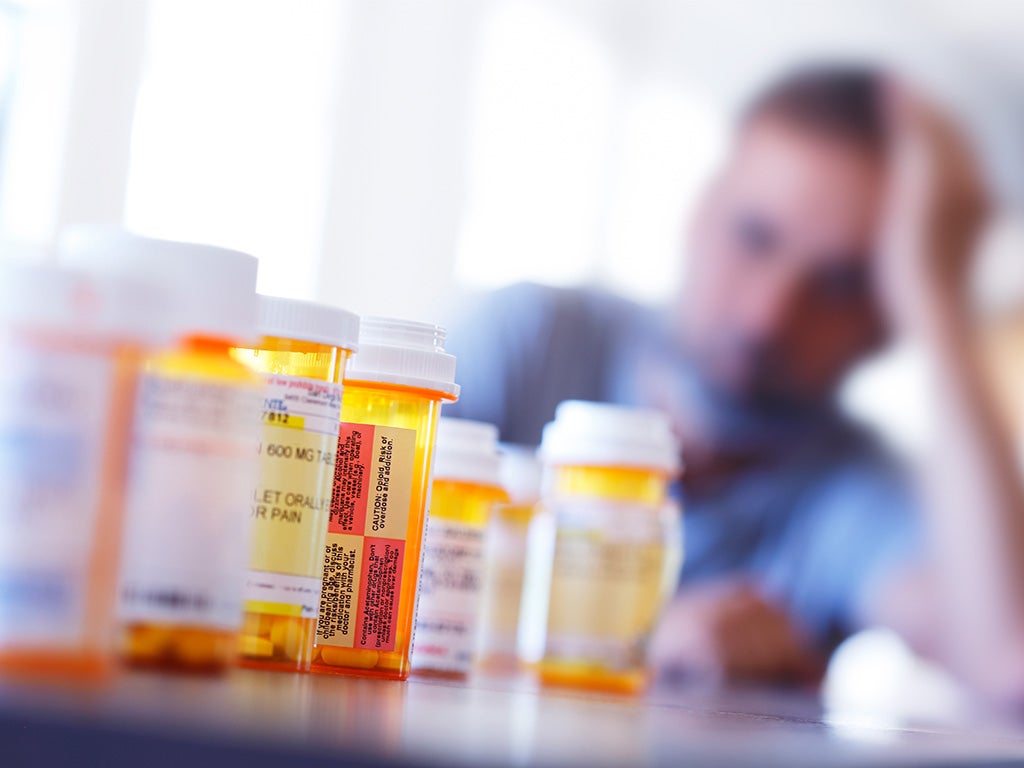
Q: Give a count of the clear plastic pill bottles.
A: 7